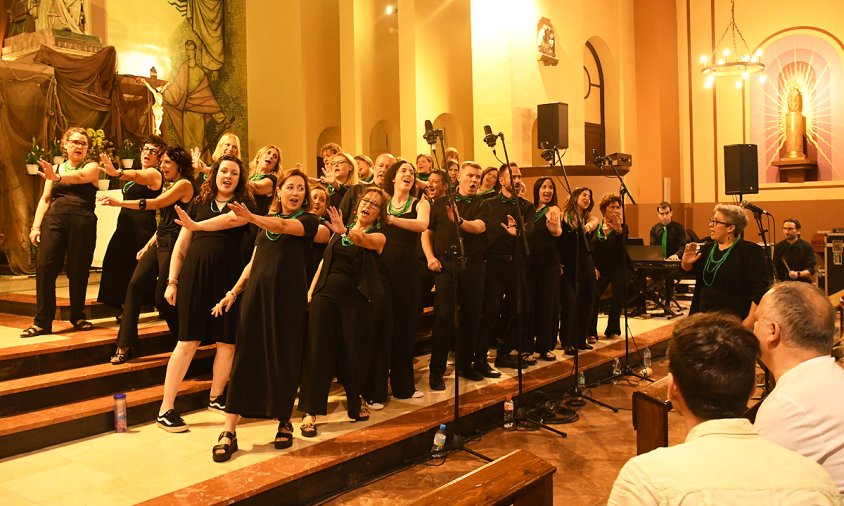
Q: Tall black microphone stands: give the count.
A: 5